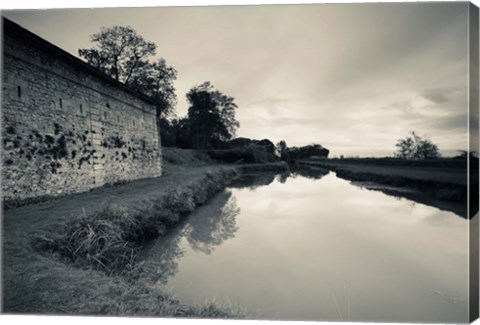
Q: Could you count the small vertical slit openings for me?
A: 6